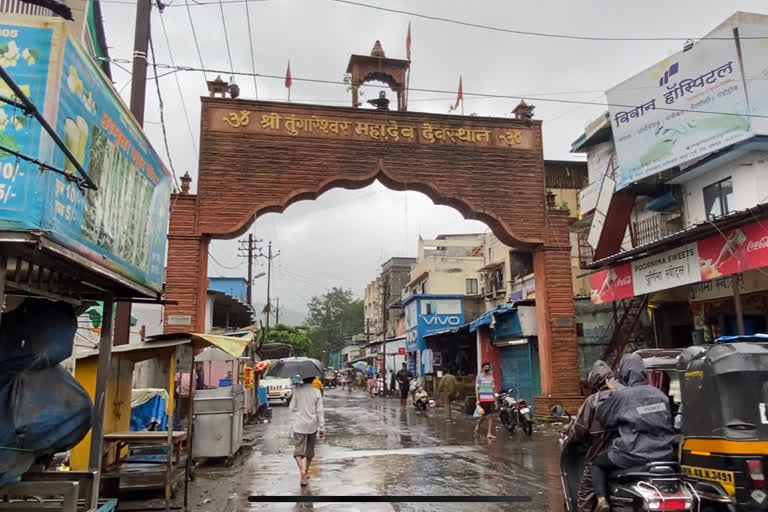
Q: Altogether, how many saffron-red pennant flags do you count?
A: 3